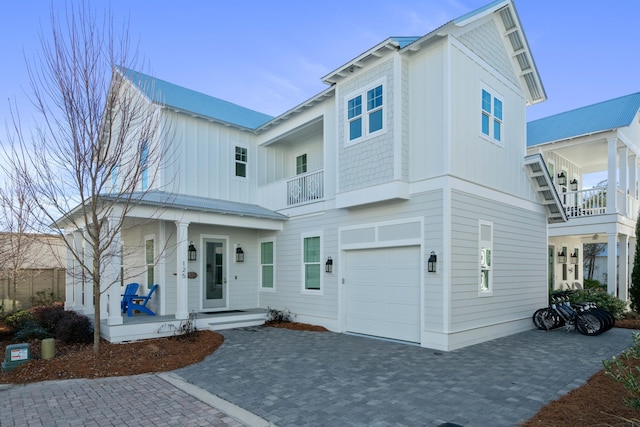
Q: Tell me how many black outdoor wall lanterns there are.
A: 8